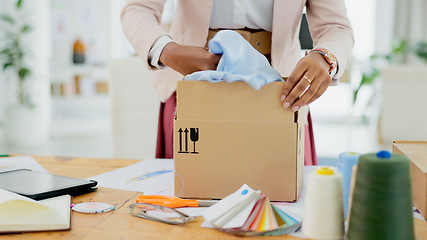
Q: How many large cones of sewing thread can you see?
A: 3